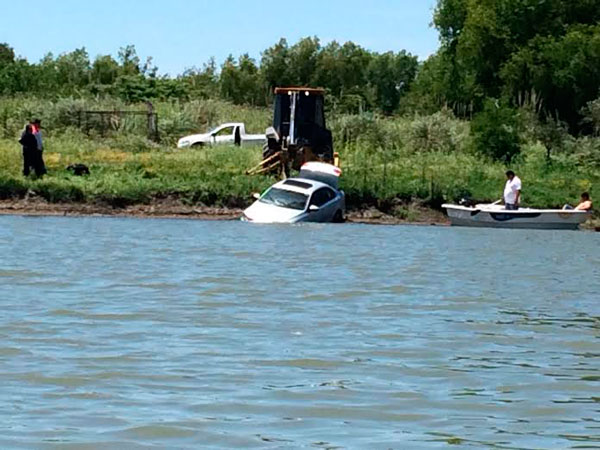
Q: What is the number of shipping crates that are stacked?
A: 0